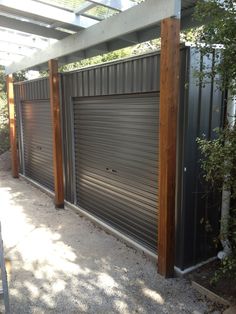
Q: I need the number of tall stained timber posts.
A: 3